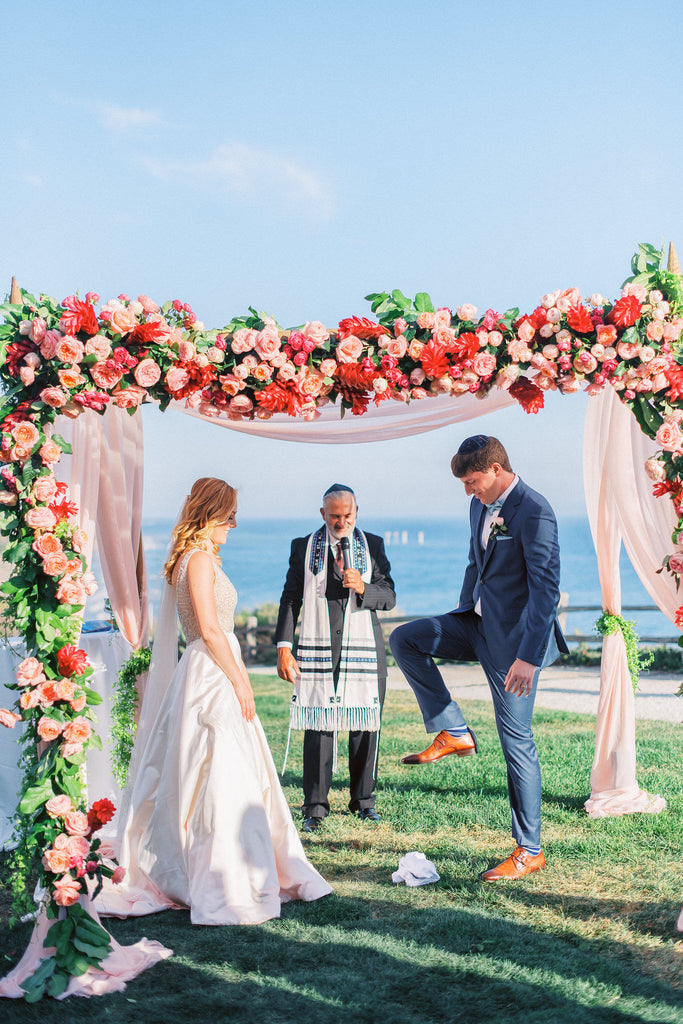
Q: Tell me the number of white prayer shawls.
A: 1